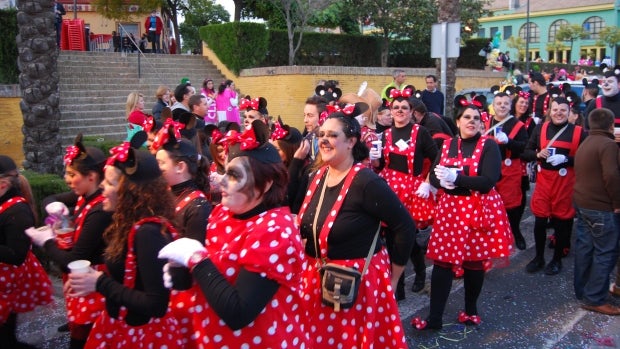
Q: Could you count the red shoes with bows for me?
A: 2